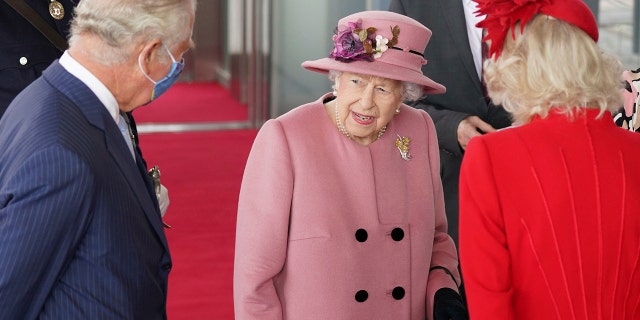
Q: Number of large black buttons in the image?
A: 4